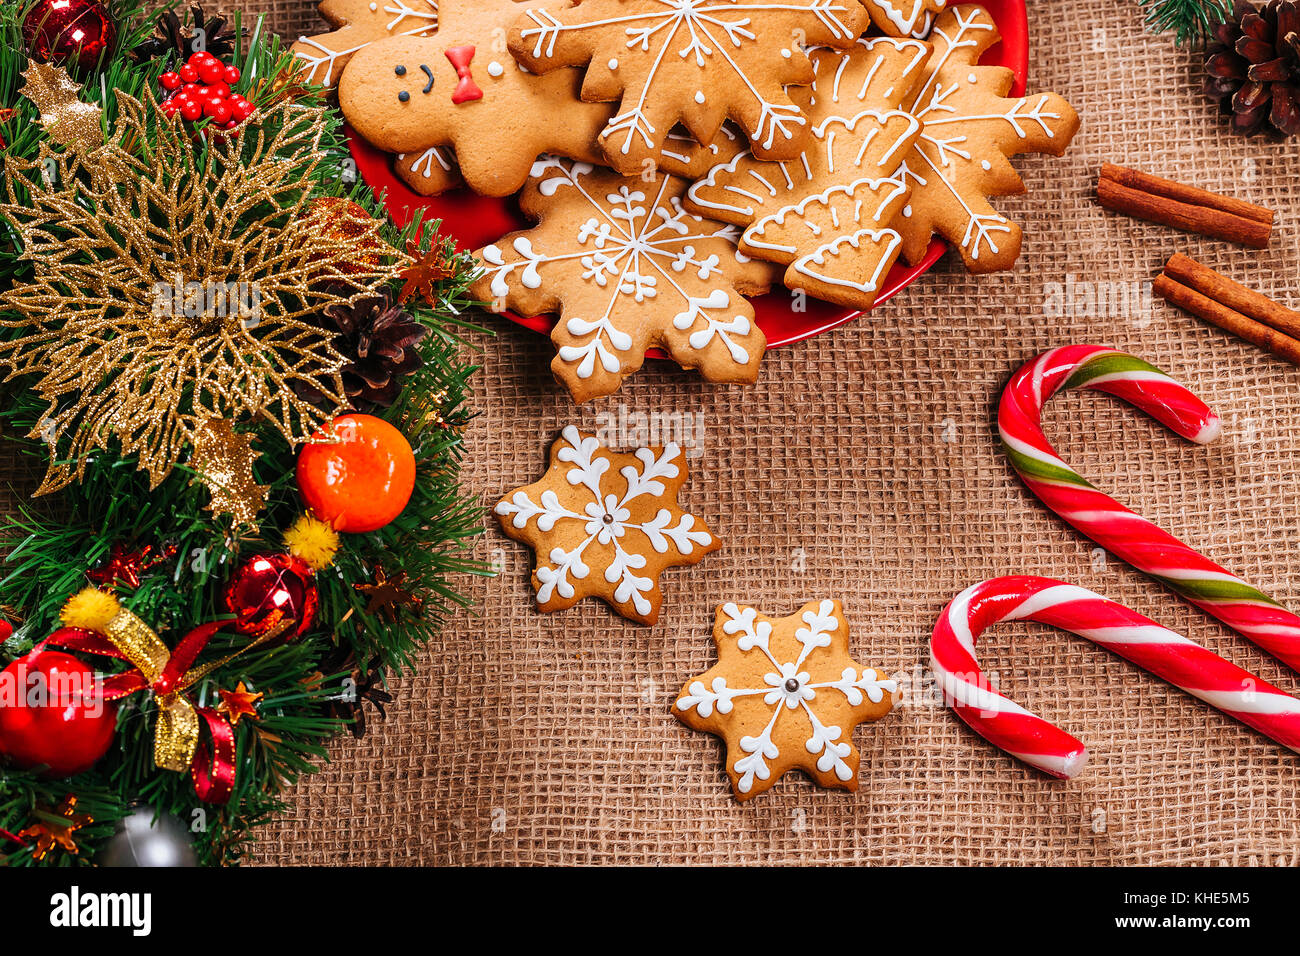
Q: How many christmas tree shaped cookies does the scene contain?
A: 1